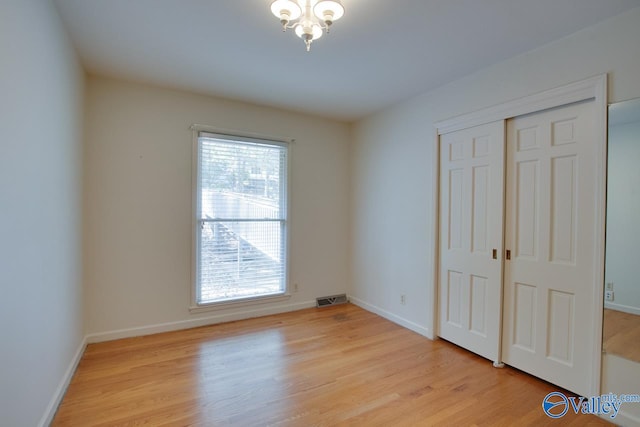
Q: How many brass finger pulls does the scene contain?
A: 2